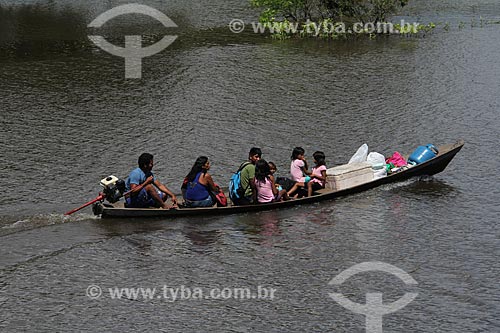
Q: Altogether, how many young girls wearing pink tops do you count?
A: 3